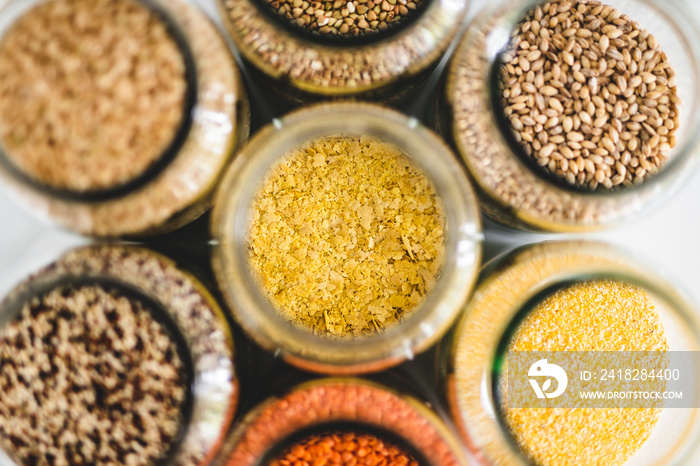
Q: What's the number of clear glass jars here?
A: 7